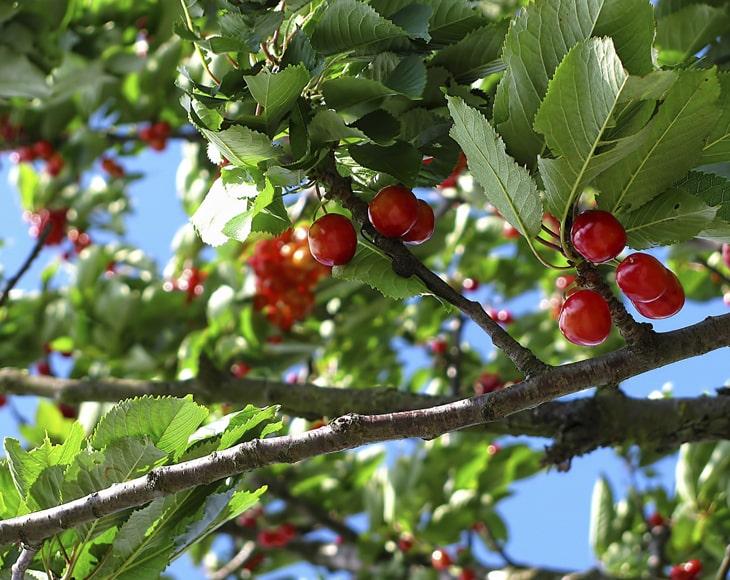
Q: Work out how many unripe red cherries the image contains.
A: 0